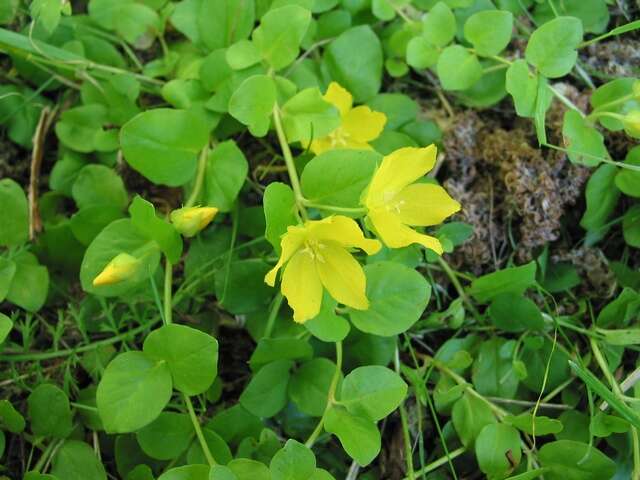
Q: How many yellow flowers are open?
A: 3